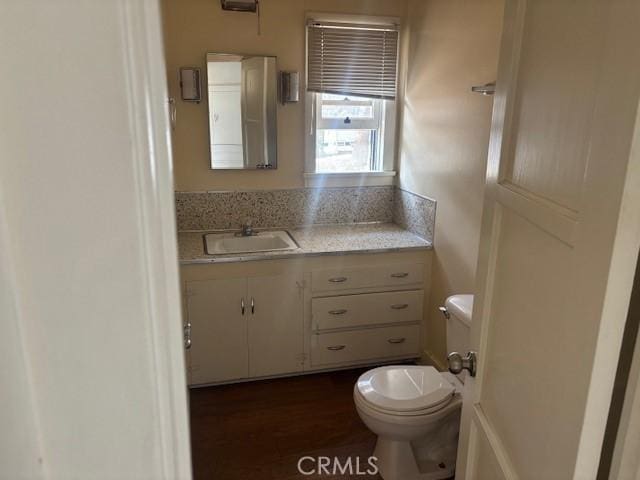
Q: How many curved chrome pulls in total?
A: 8